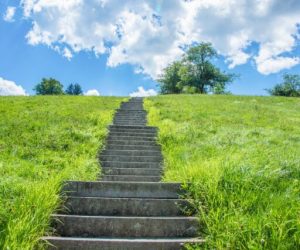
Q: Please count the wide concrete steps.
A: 4